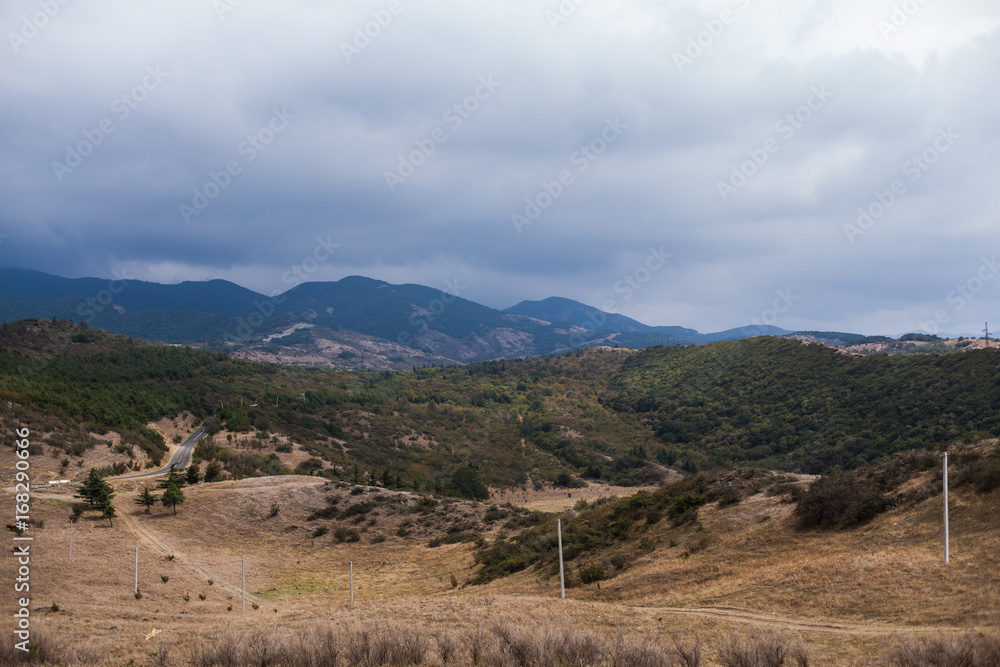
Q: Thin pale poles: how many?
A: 6